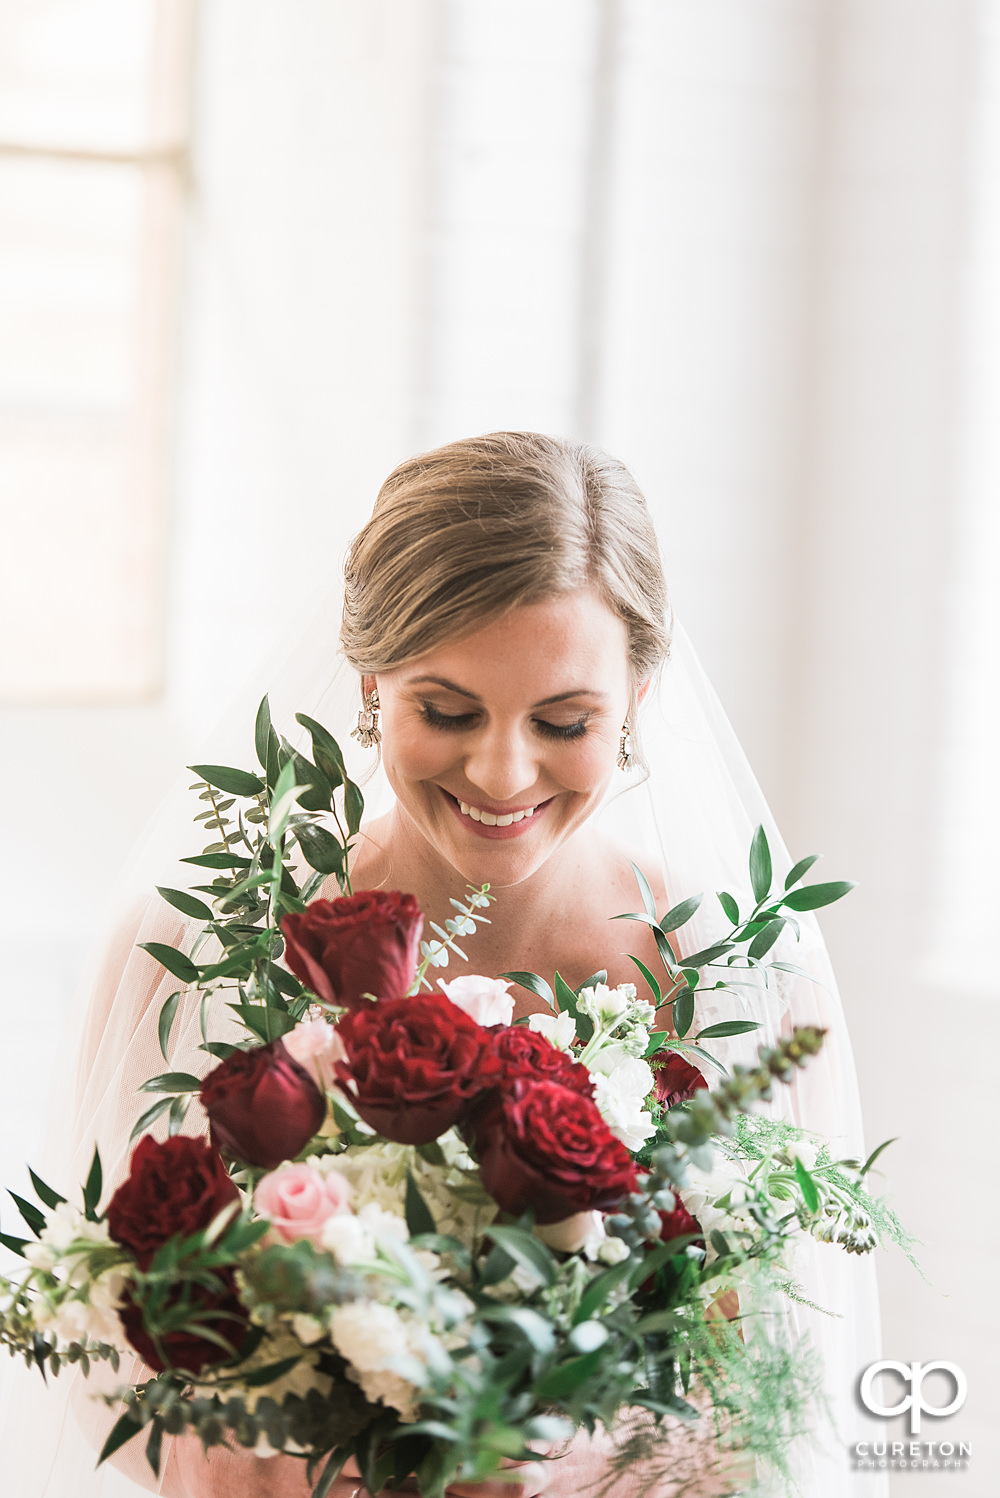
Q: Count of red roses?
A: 9